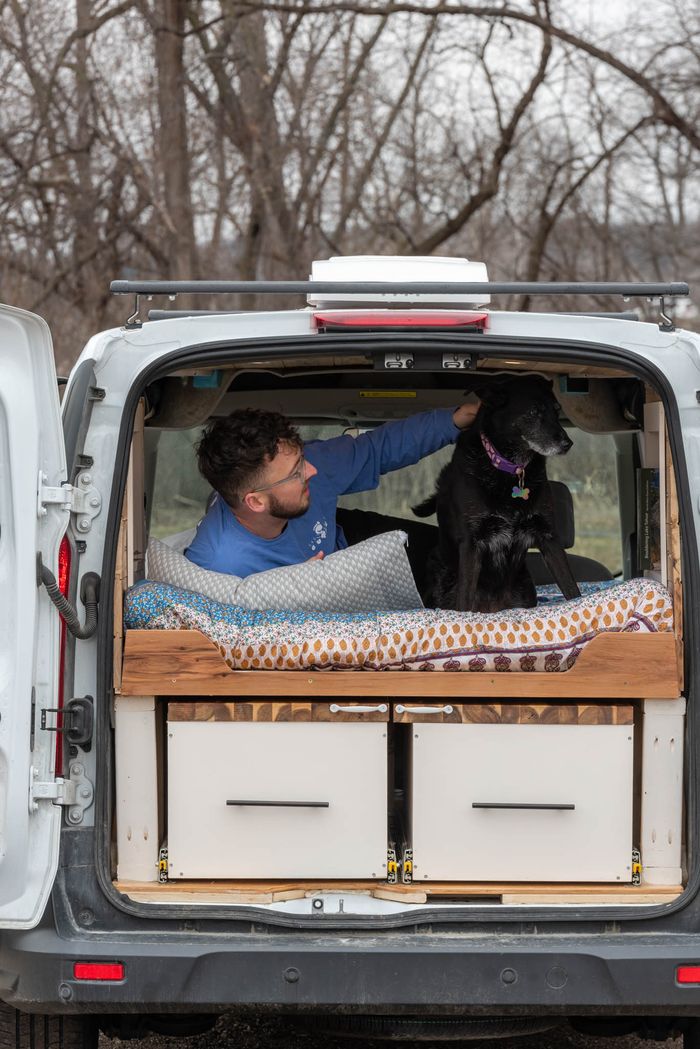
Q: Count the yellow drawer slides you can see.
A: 4